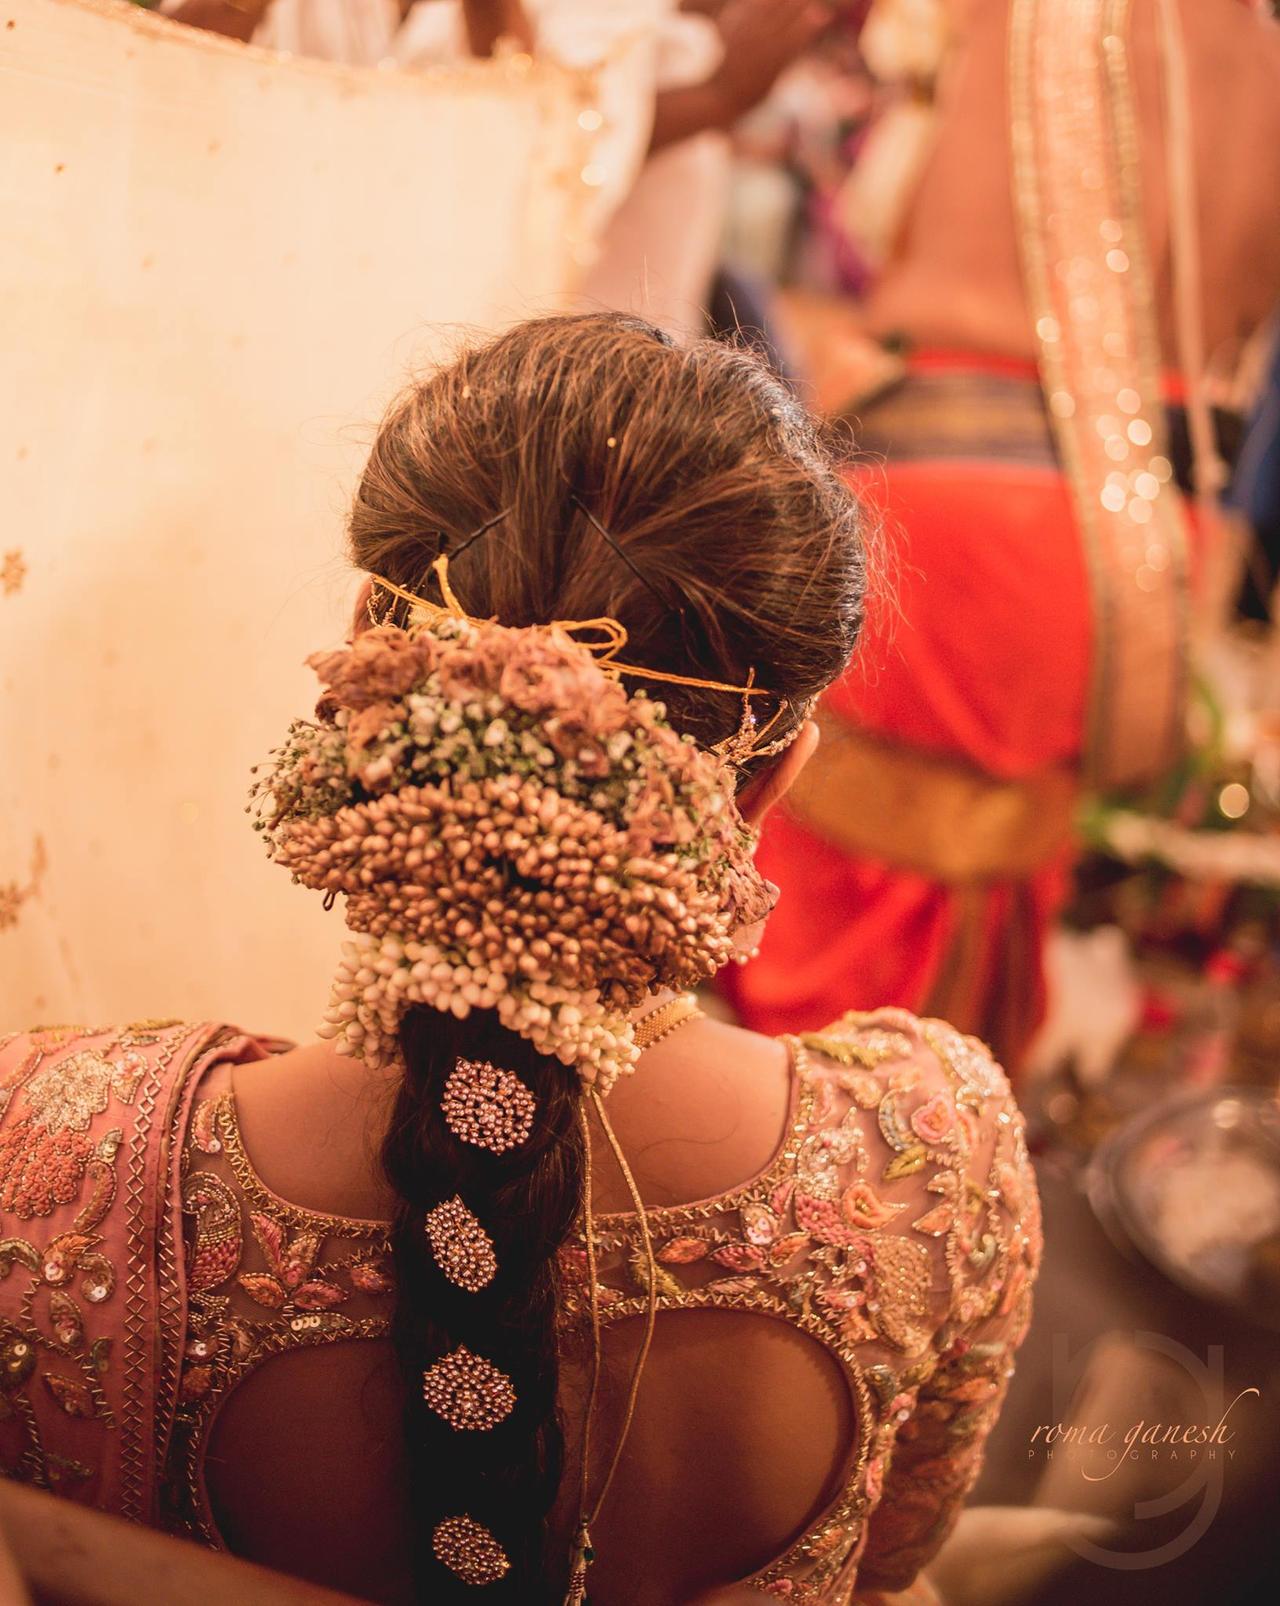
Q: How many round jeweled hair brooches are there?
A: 4